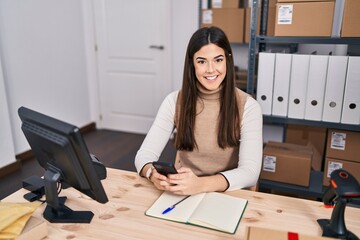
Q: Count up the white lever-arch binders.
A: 6